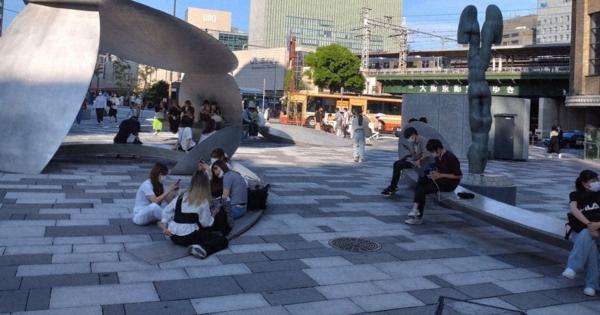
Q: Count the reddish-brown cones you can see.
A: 0